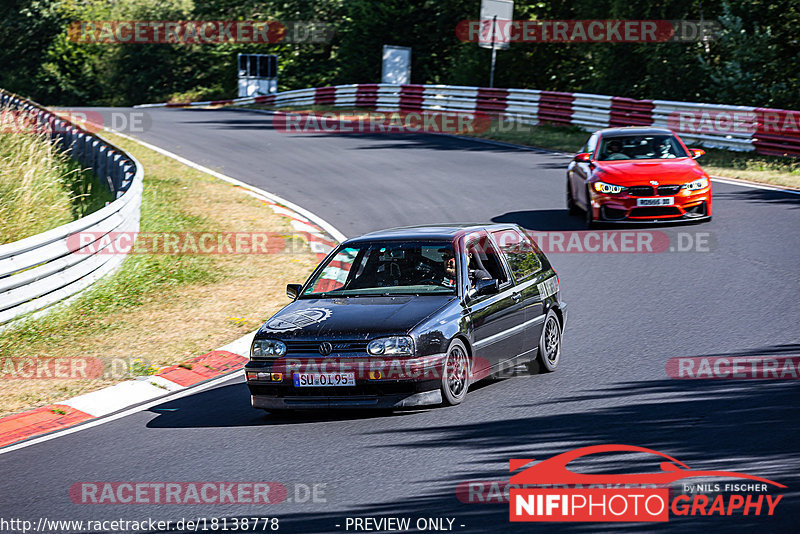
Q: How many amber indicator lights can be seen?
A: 2